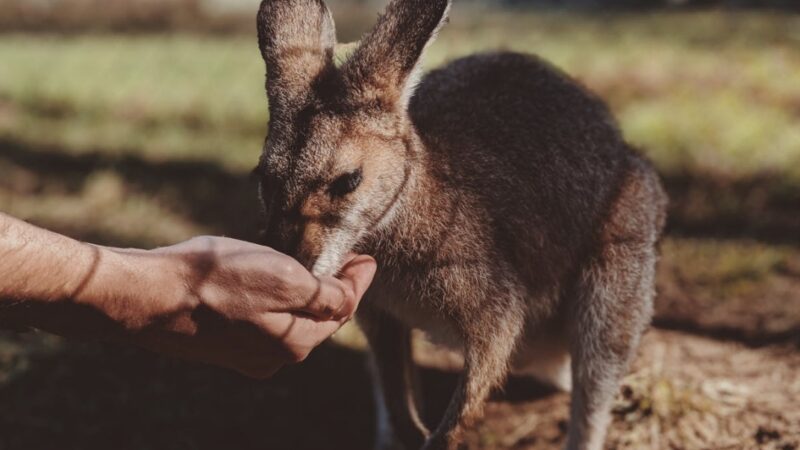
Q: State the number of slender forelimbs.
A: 2